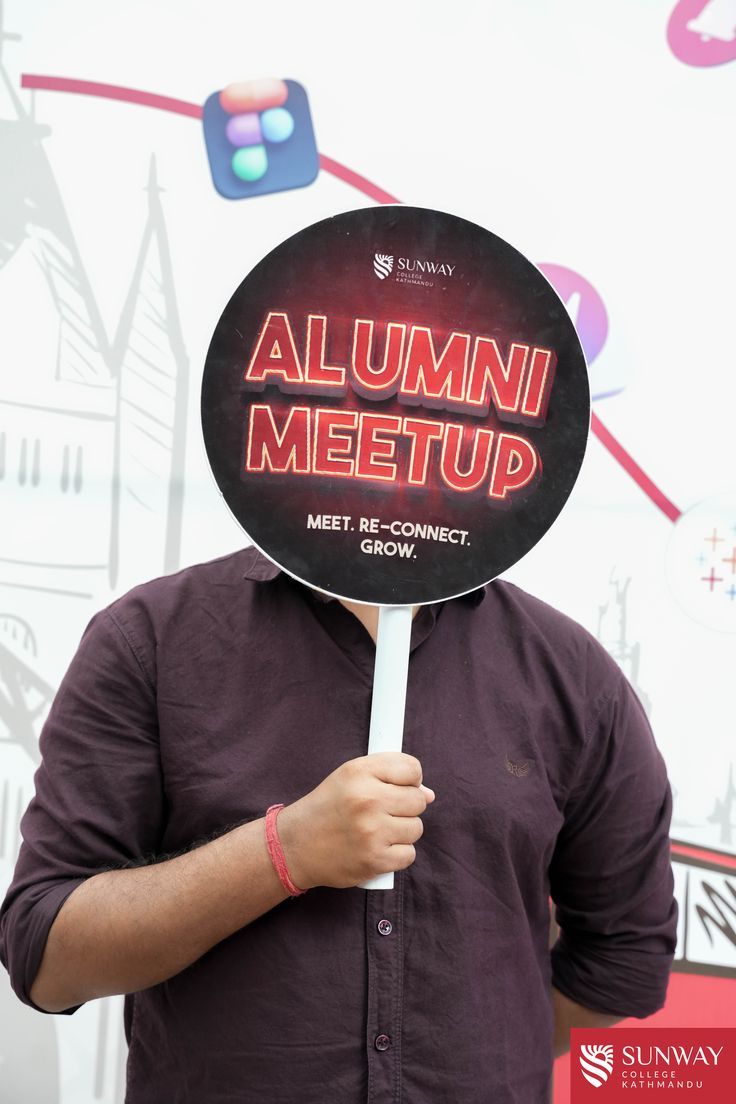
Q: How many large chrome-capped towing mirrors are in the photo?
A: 0